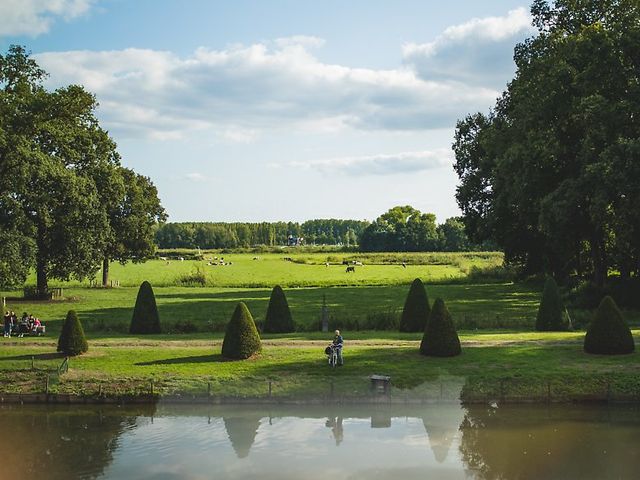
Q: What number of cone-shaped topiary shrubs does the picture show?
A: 8